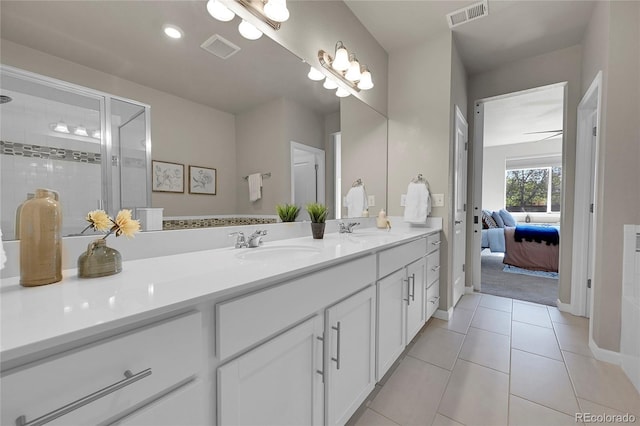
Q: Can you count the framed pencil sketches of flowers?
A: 2